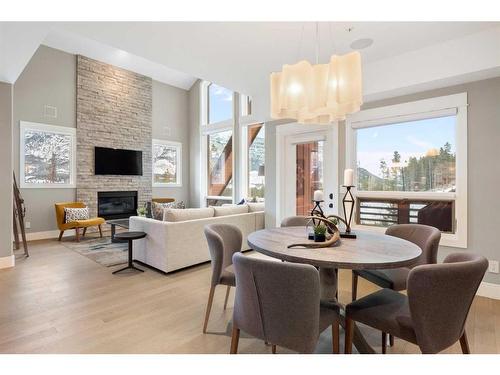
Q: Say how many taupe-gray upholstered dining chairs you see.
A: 5